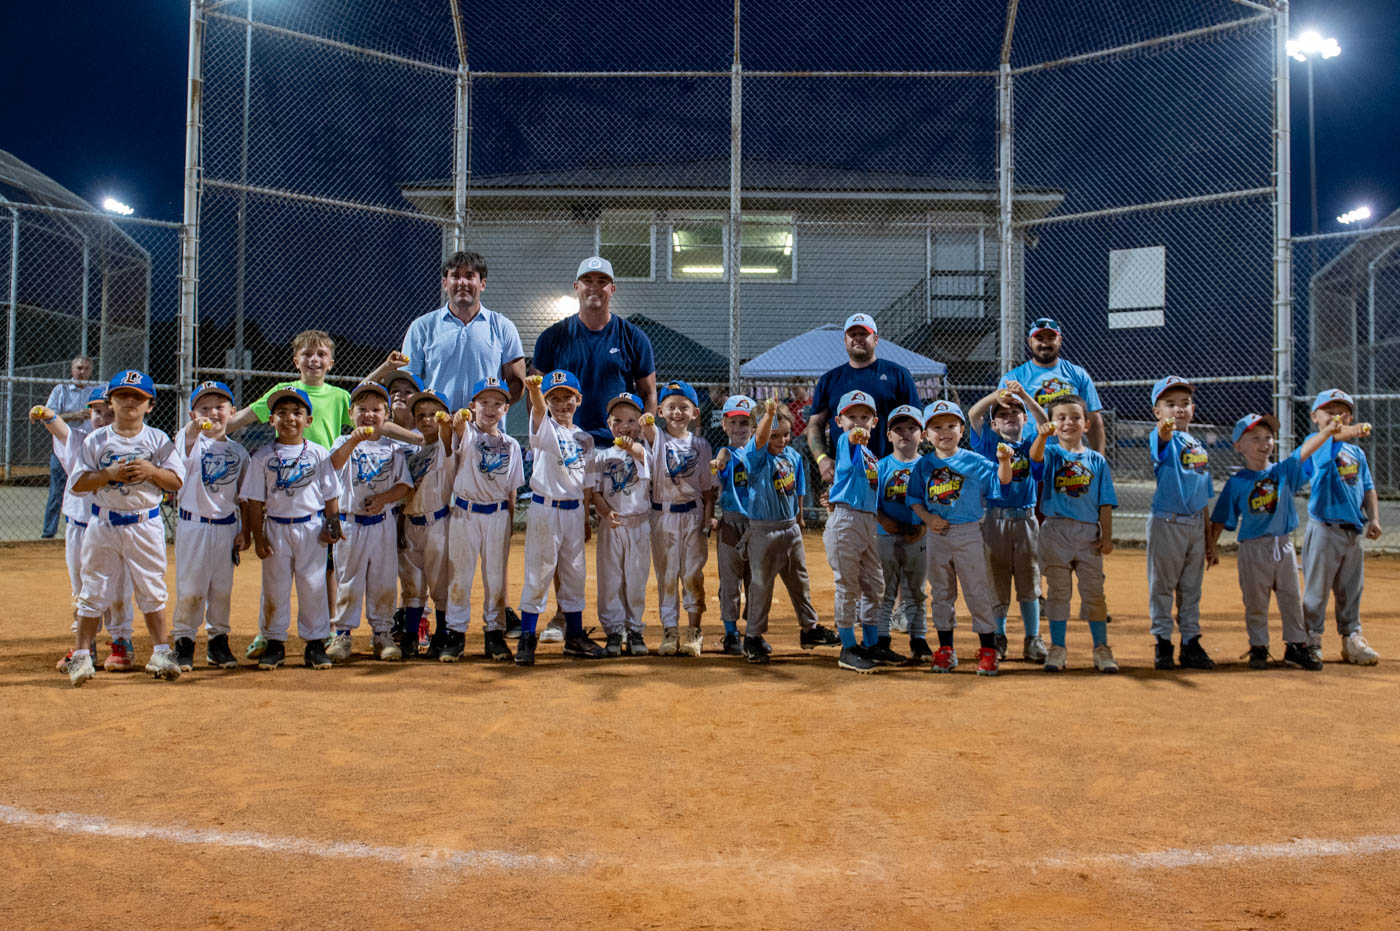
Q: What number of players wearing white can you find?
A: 11